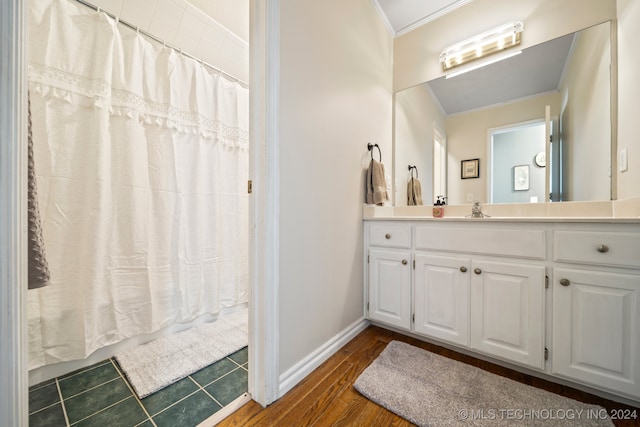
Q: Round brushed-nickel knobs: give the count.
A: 6